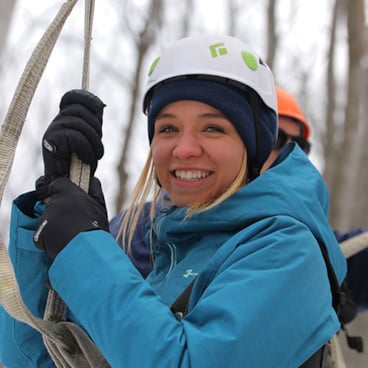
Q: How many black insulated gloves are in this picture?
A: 2